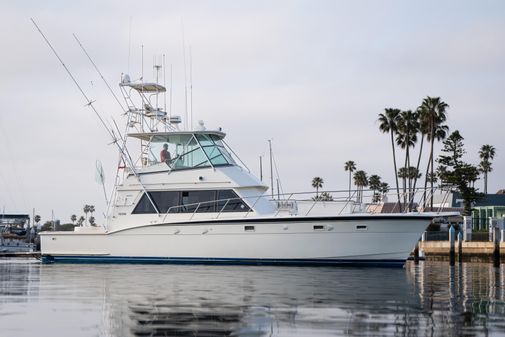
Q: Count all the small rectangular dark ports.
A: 3